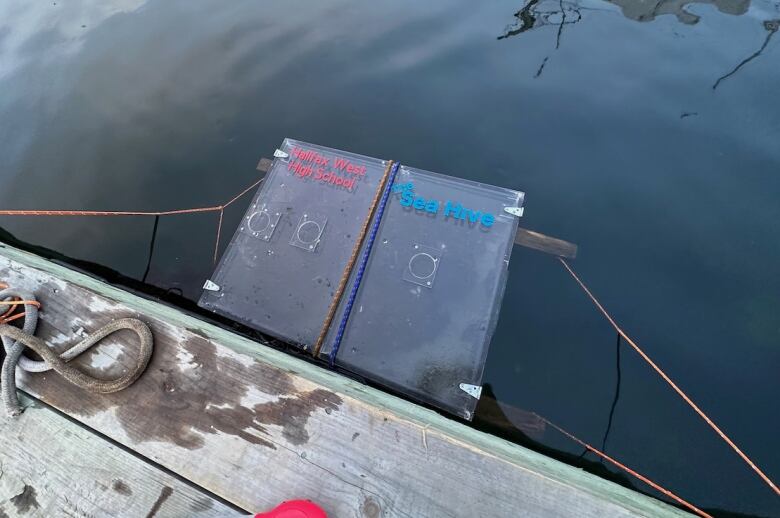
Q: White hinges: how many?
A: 4